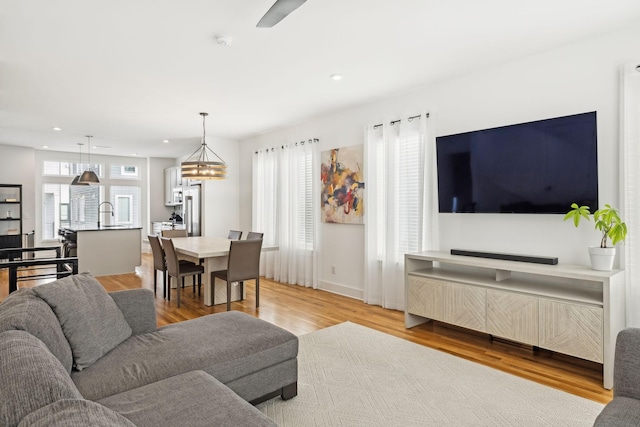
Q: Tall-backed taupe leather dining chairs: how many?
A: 6